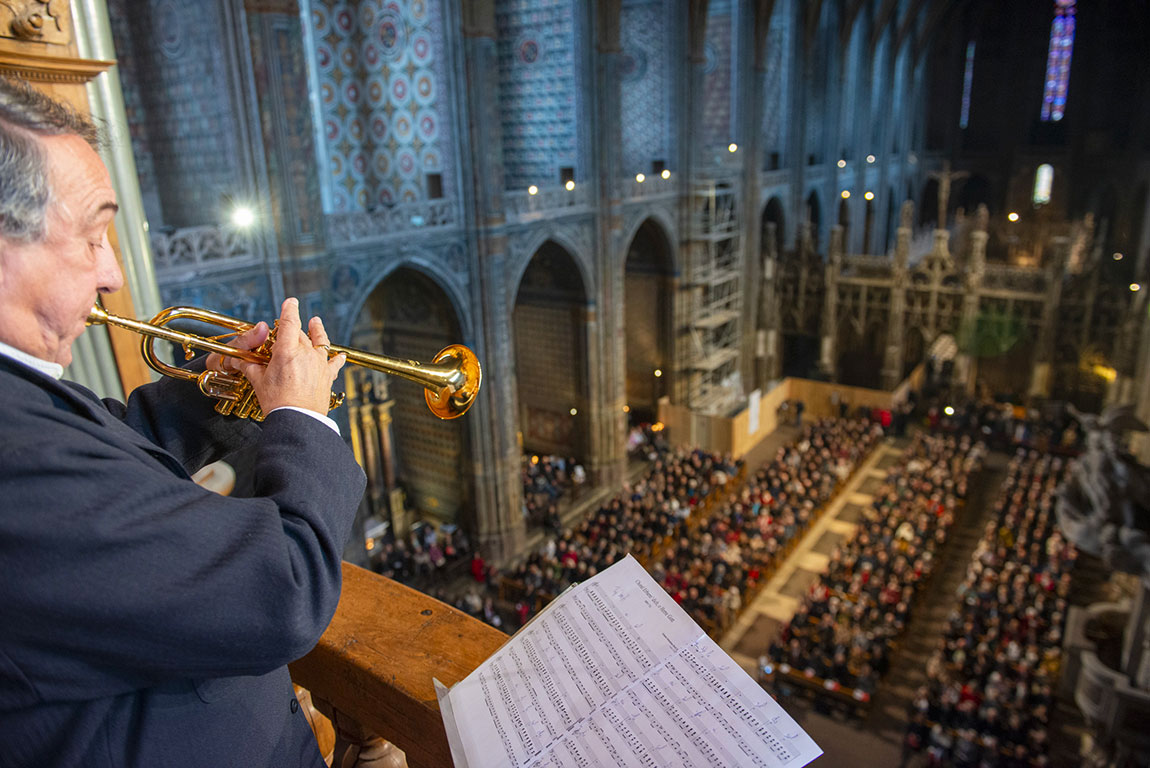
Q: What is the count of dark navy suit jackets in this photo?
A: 1